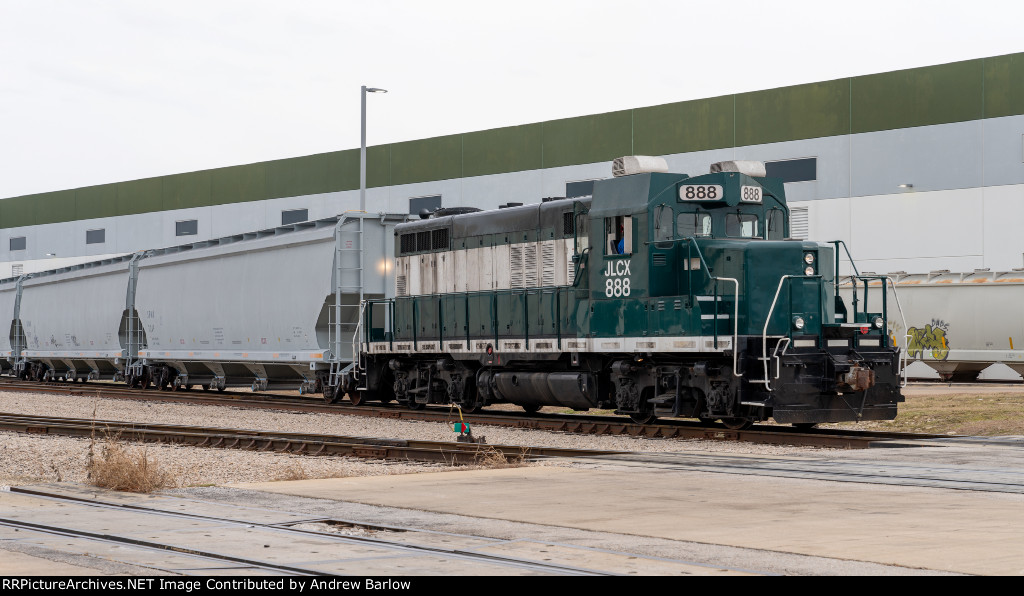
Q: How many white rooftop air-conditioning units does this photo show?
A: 2